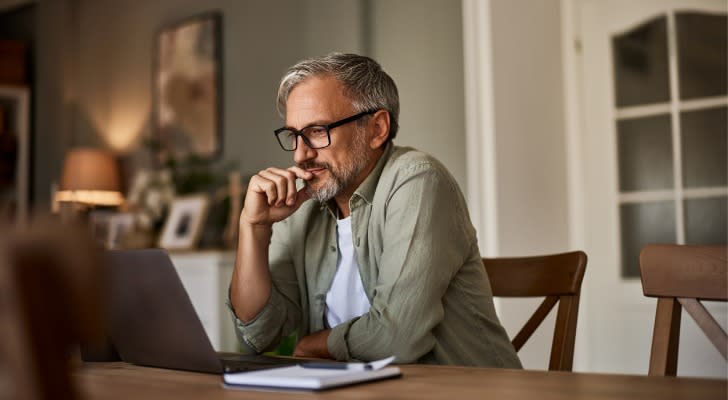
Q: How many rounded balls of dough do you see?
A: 0